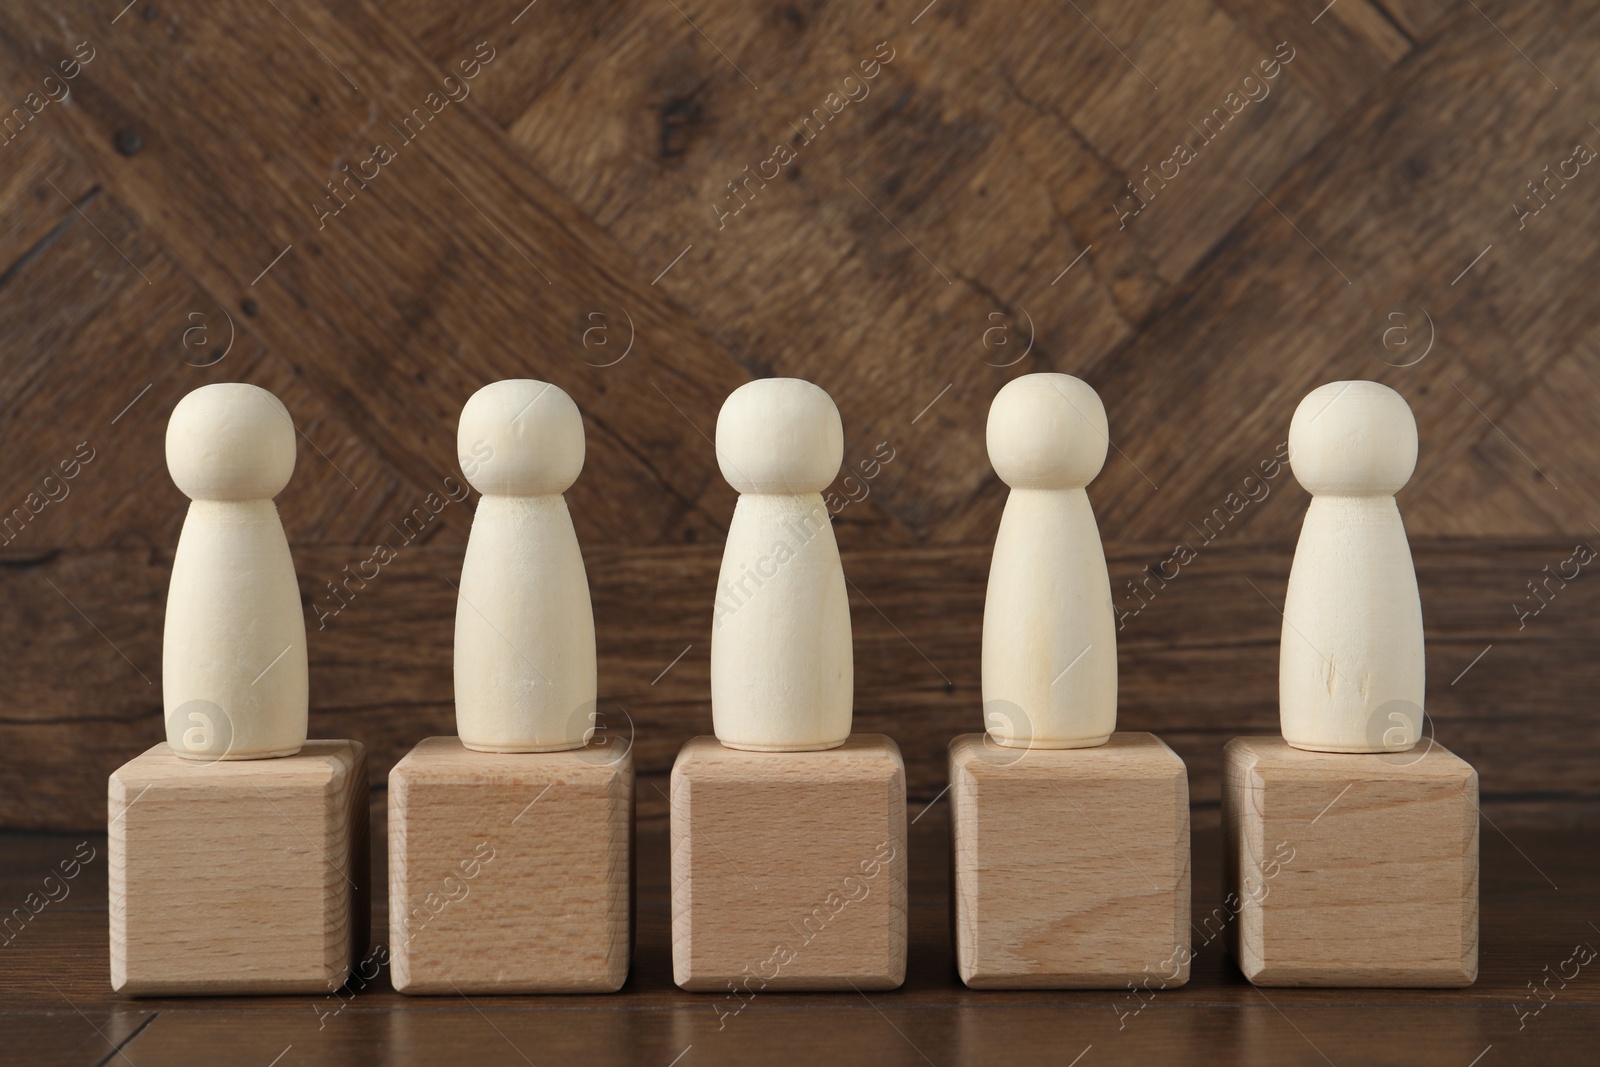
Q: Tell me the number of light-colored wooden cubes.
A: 5